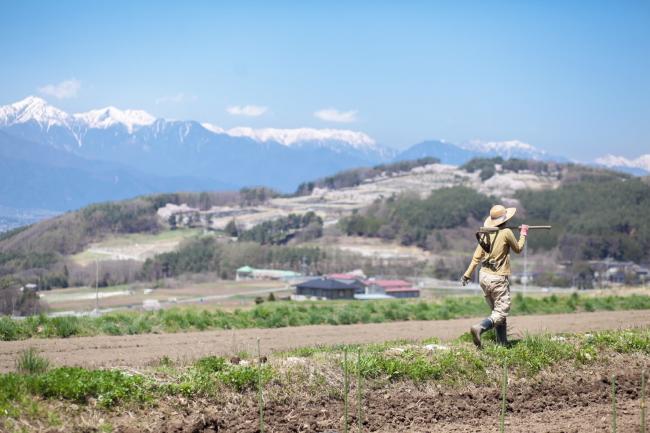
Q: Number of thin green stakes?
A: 6